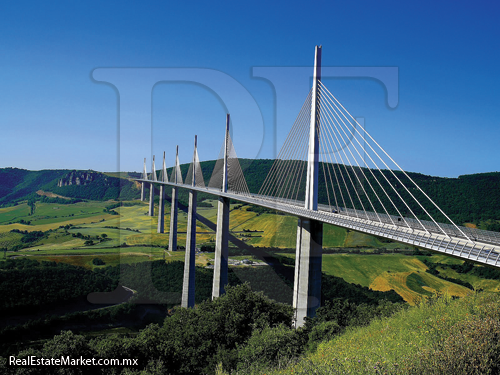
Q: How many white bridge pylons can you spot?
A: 7